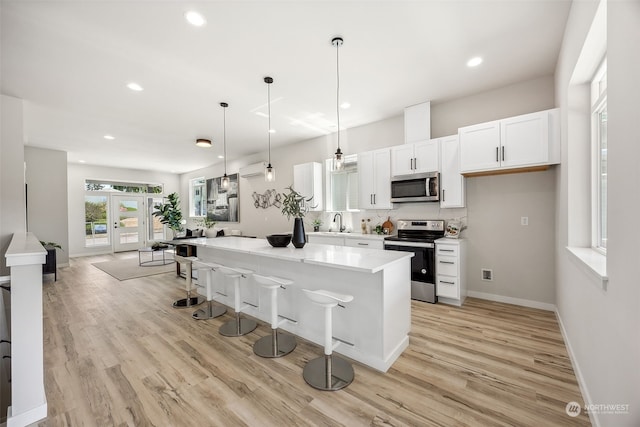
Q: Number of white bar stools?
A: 5